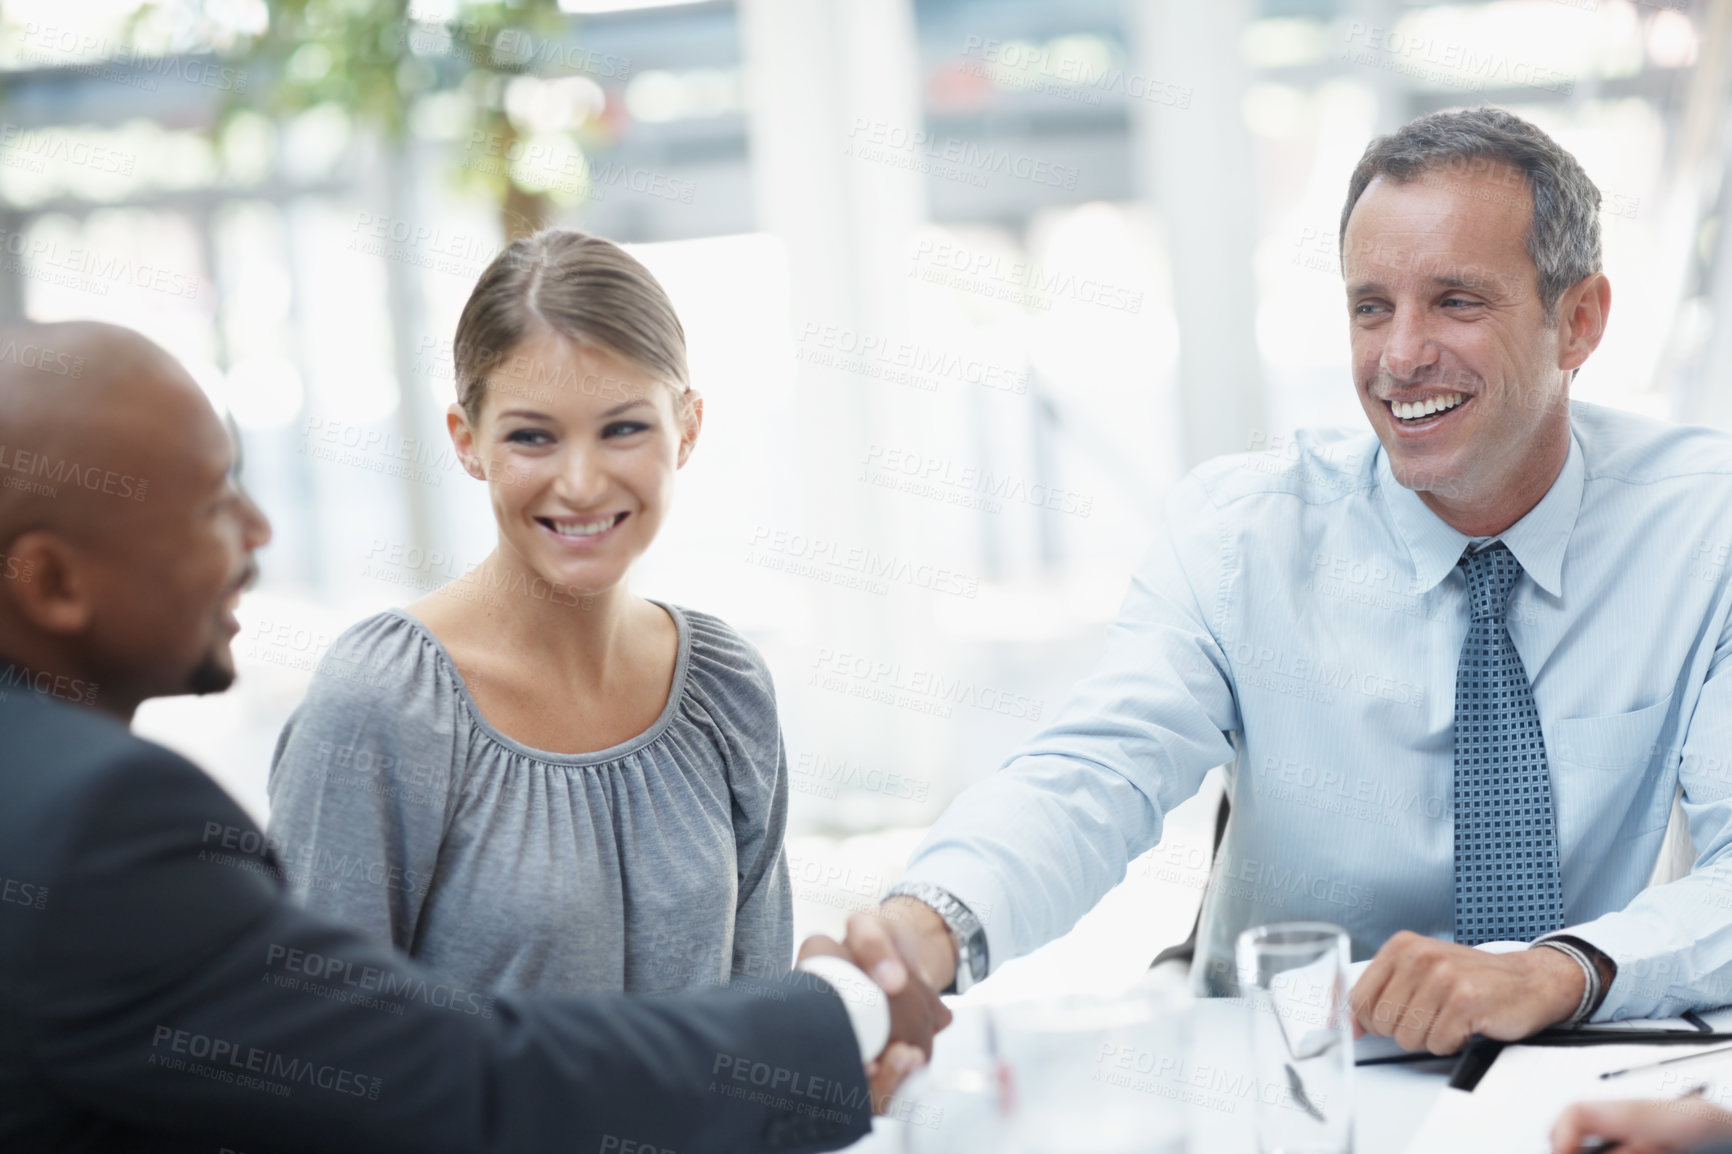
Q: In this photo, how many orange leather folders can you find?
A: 0